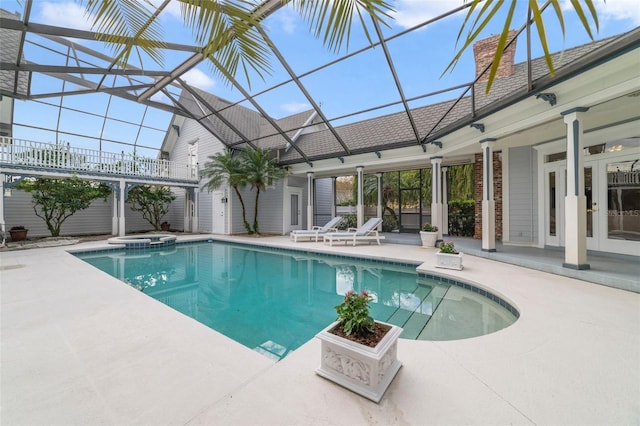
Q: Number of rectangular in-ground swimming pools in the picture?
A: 1